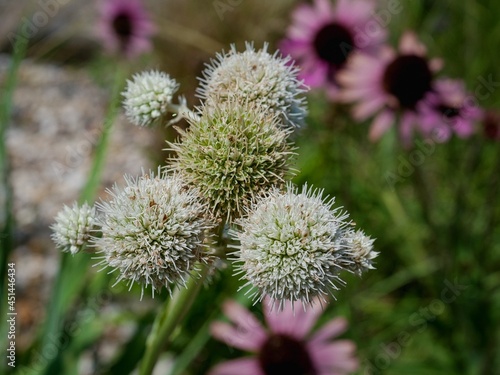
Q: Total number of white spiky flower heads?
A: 7